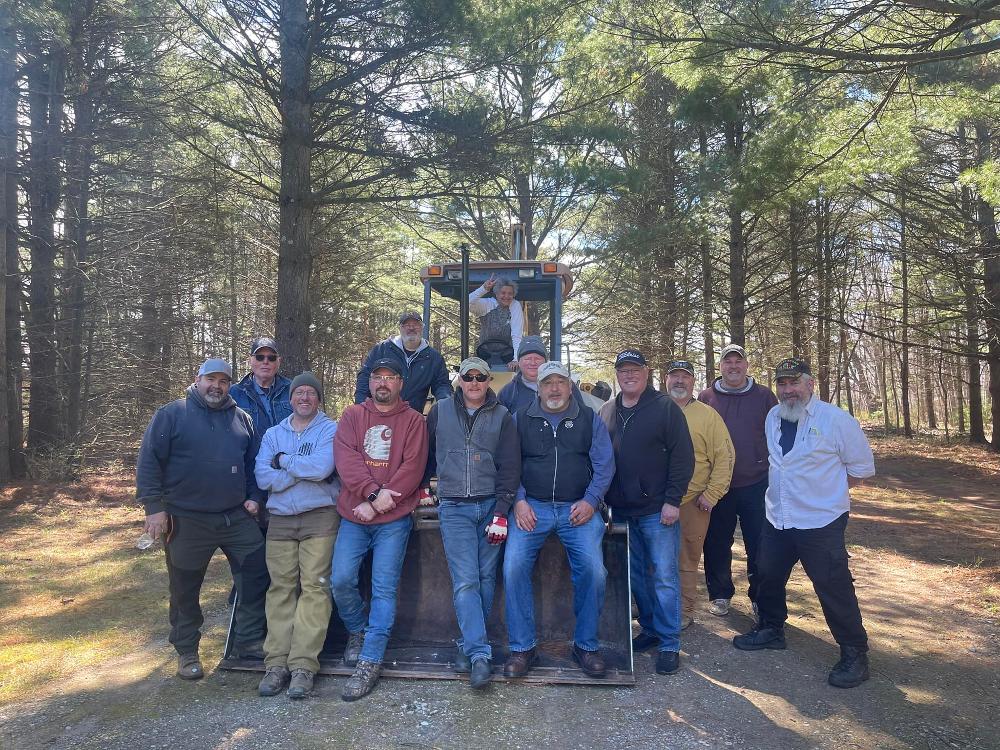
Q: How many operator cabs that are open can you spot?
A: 1